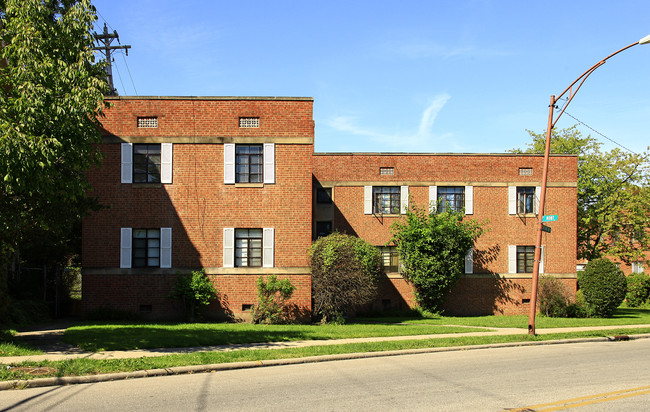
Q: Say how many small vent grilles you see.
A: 4